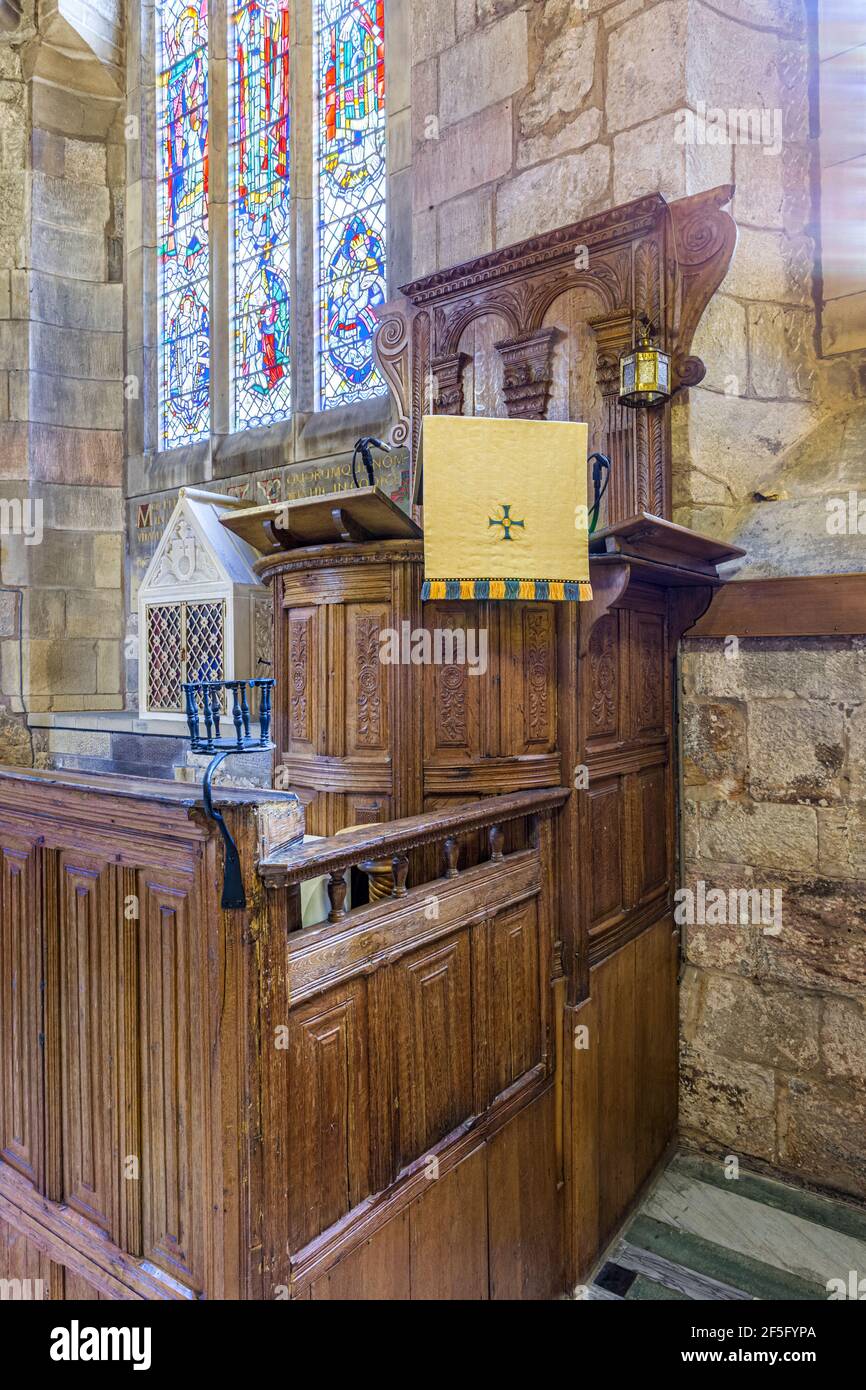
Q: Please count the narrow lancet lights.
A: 3